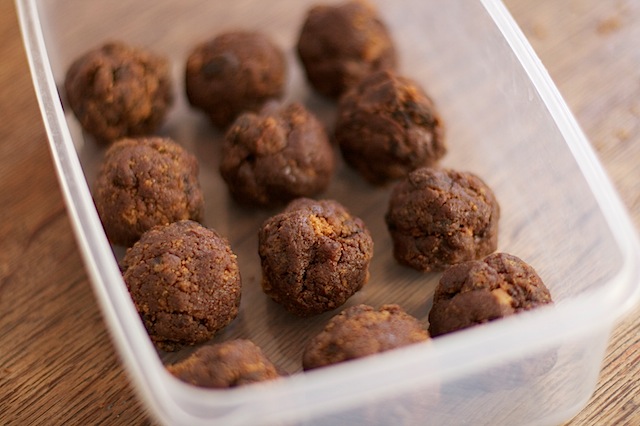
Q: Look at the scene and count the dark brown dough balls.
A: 12